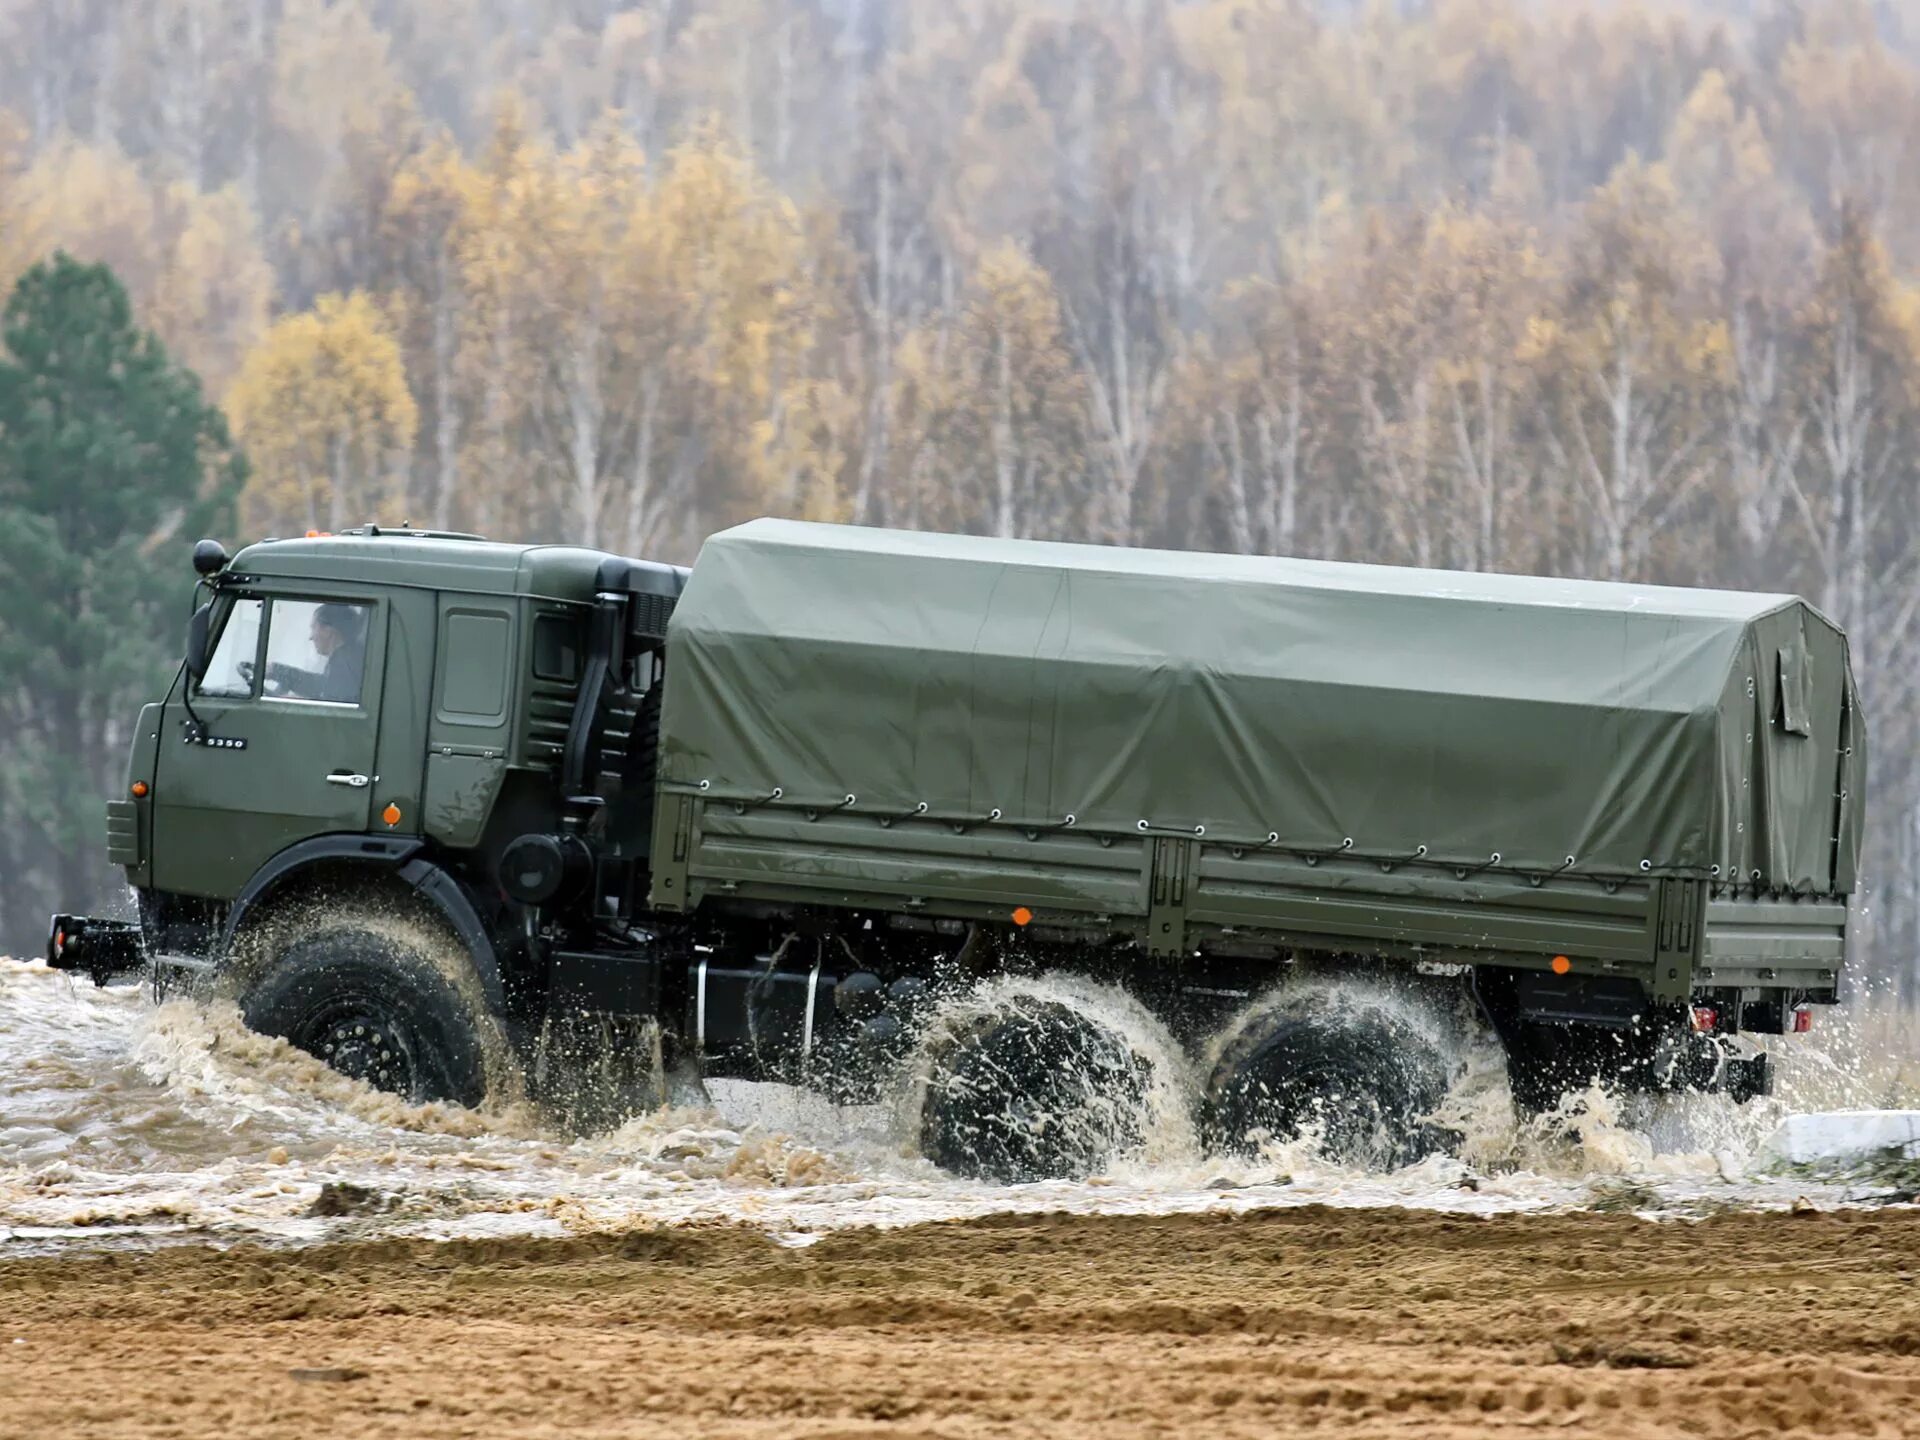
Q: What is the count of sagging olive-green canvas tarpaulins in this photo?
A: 1